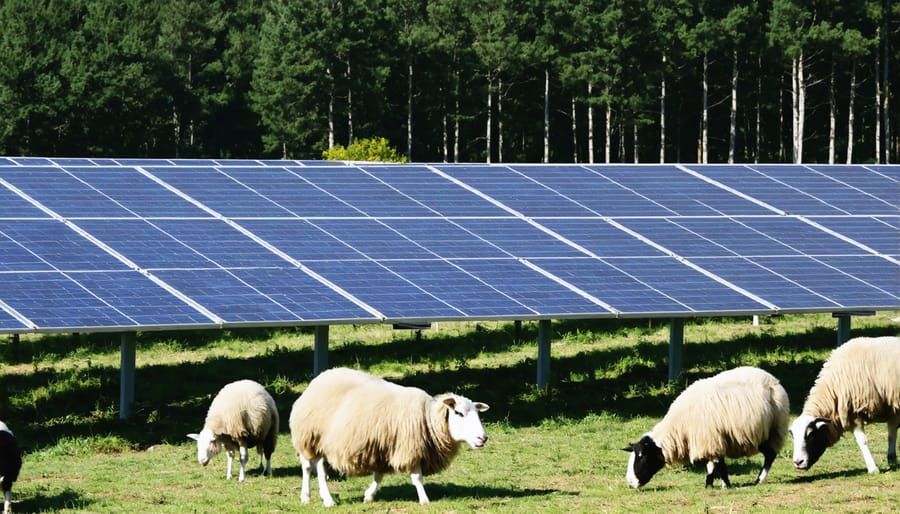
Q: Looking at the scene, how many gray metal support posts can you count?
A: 5